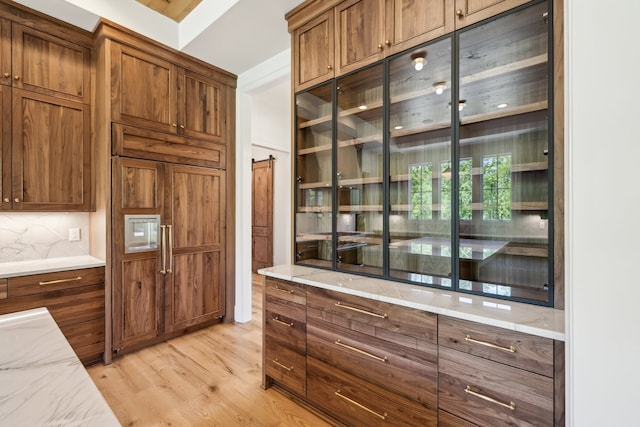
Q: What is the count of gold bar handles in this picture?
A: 11